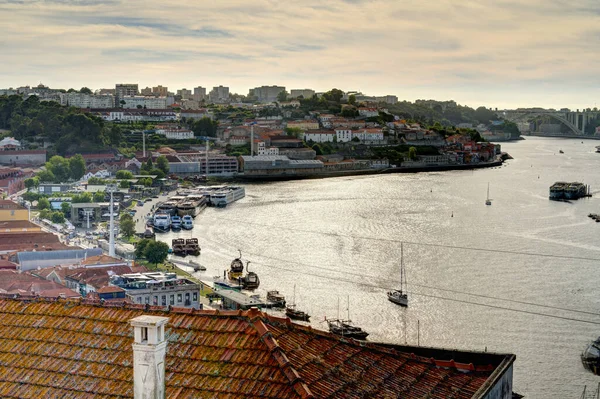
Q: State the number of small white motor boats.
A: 3